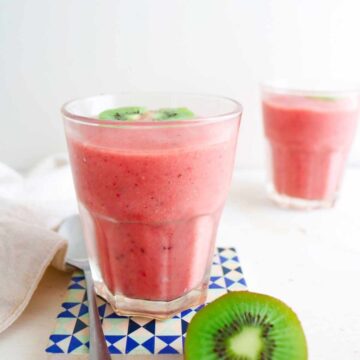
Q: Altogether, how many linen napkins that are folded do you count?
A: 1